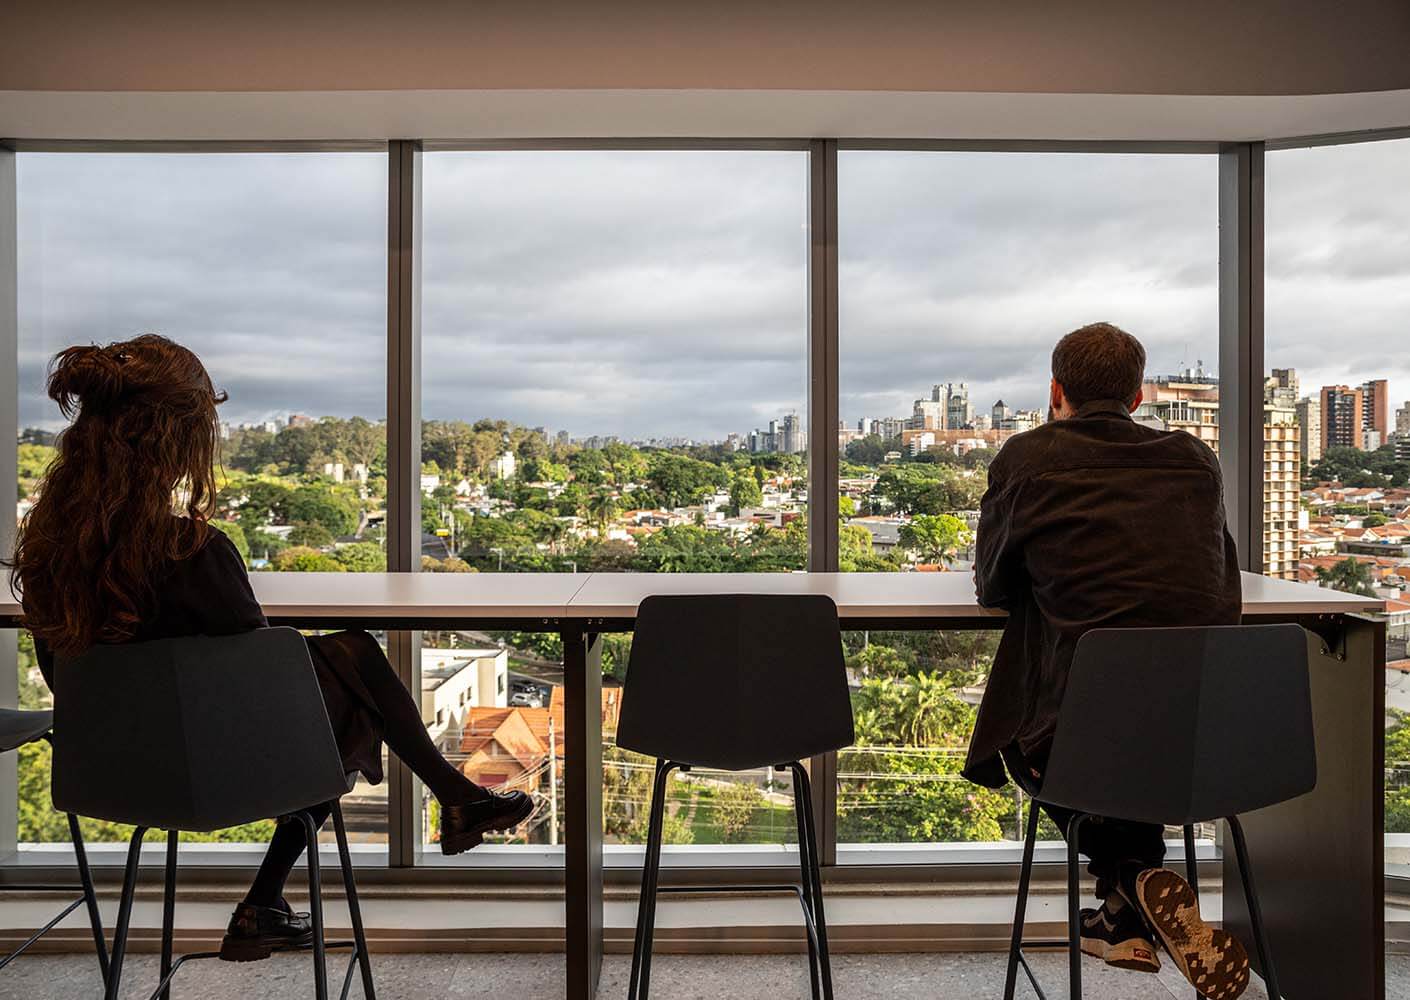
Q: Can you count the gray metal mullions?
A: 4